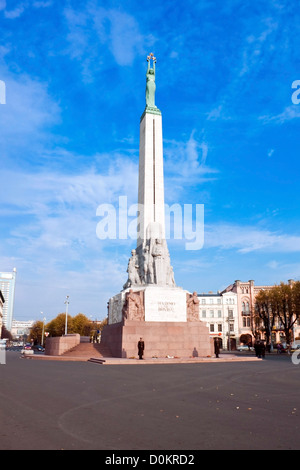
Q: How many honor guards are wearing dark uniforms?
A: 2